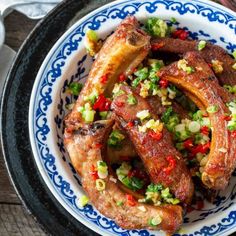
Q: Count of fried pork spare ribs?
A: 5